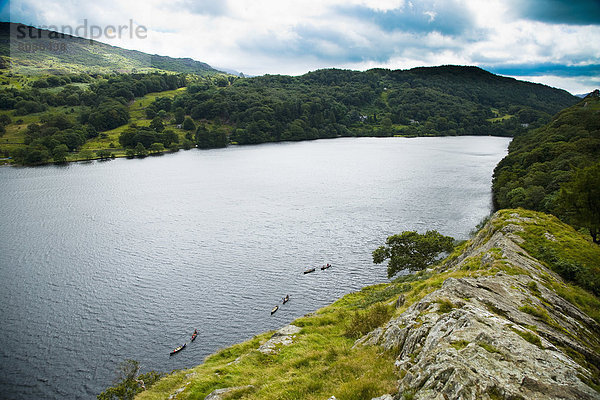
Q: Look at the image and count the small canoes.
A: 6